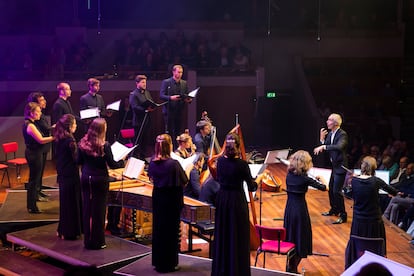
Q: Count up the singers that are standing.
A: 10